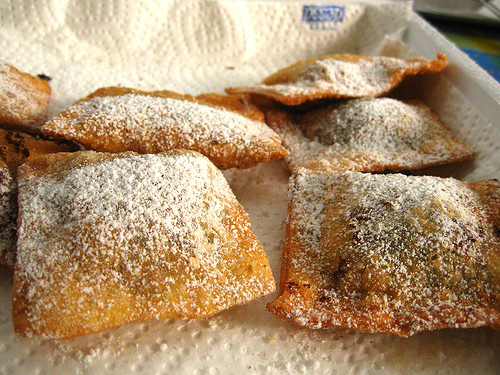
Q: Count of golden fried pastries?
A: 7